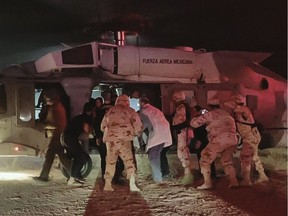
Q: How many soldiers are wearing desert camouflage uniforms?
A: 4